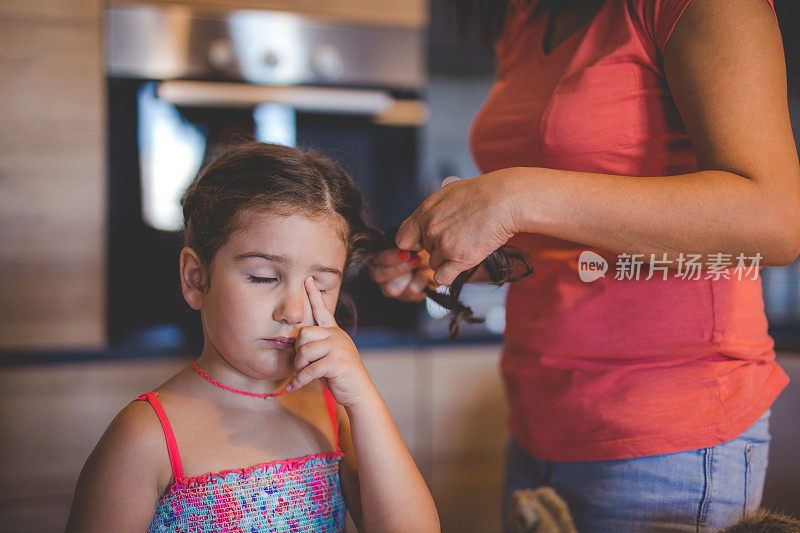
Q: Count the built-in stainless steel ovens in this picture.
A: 1